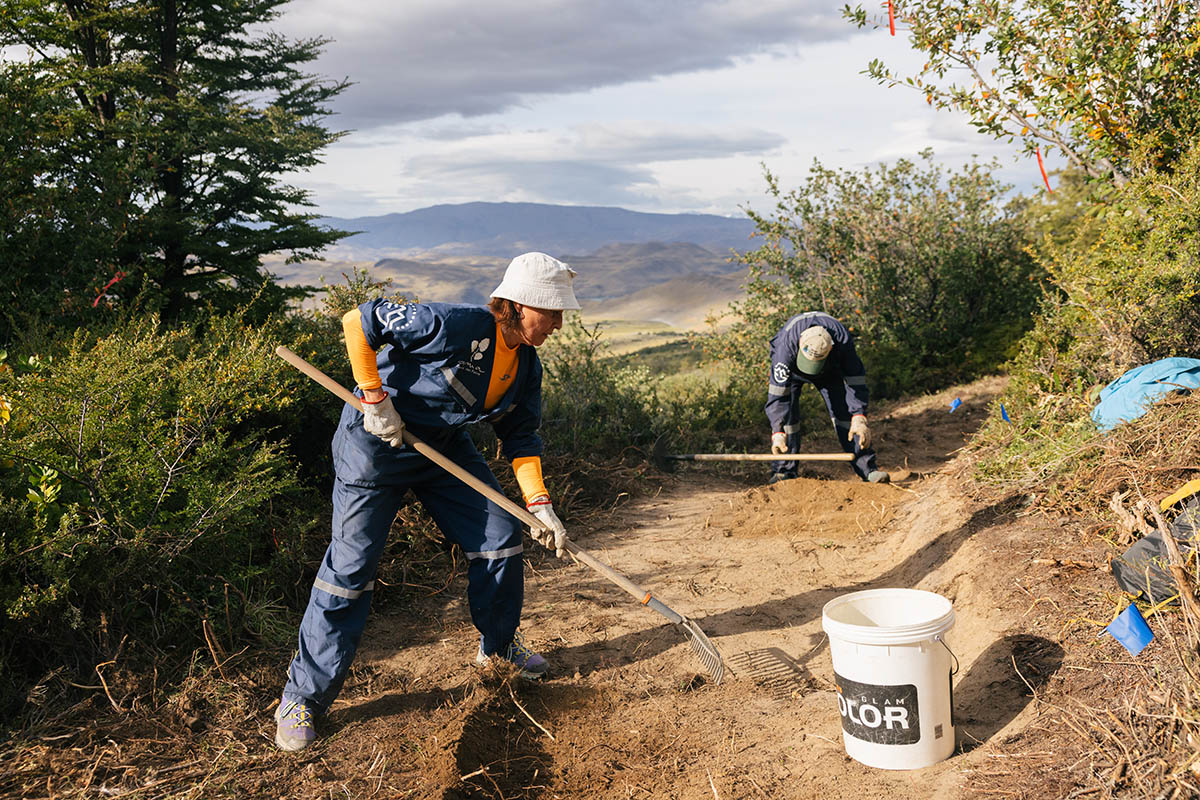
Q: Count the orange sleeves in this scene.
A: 2